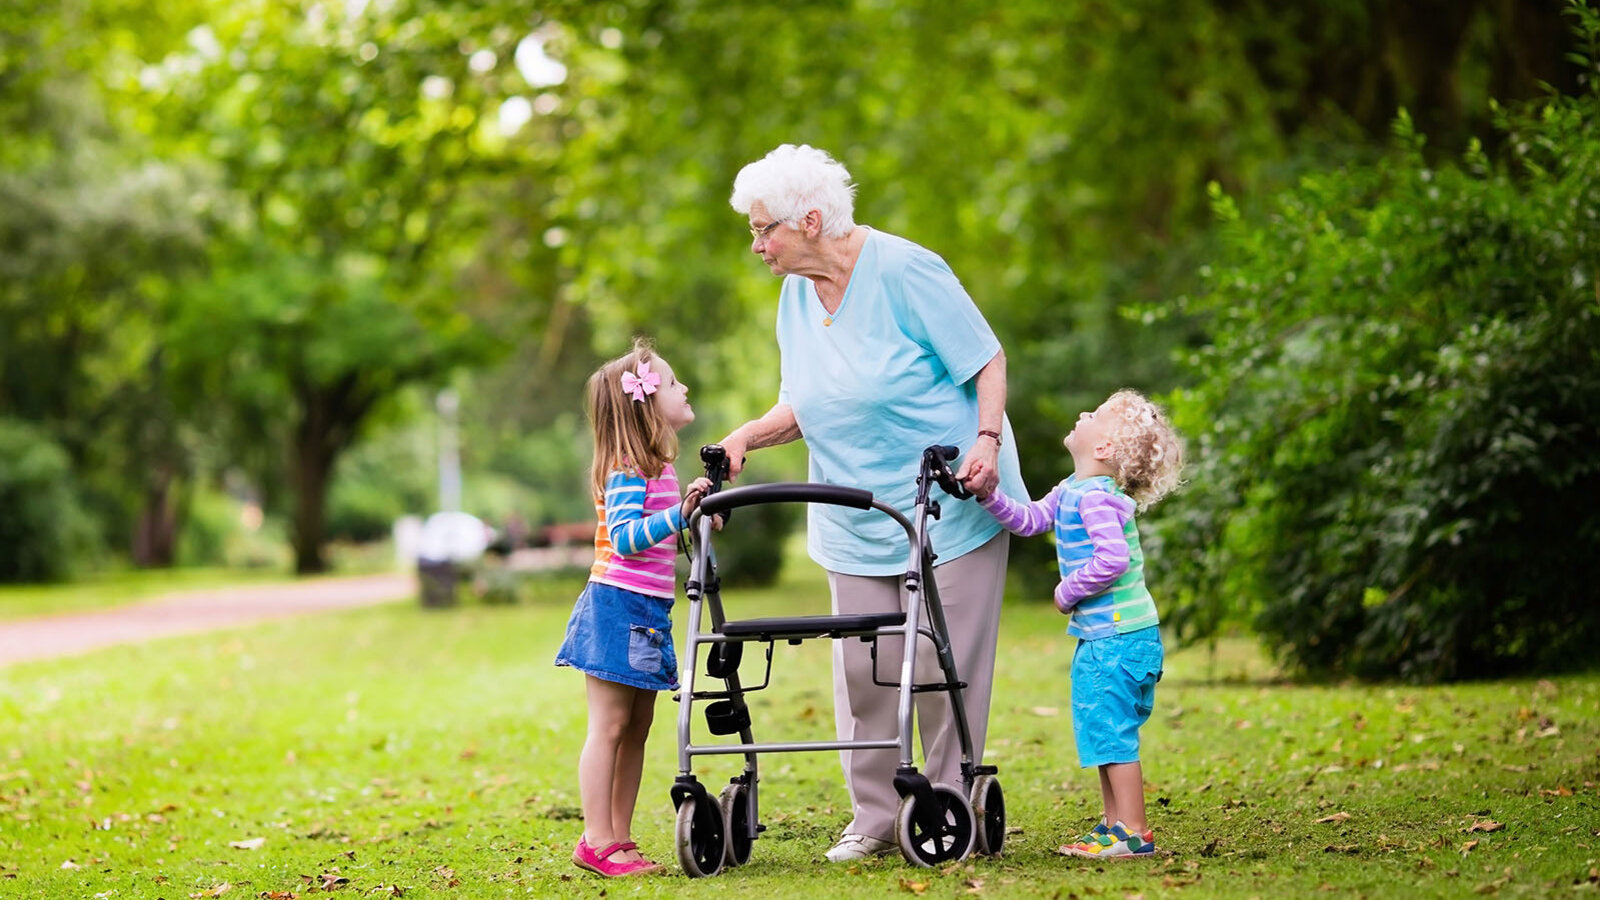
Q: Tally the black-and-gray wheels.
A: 4